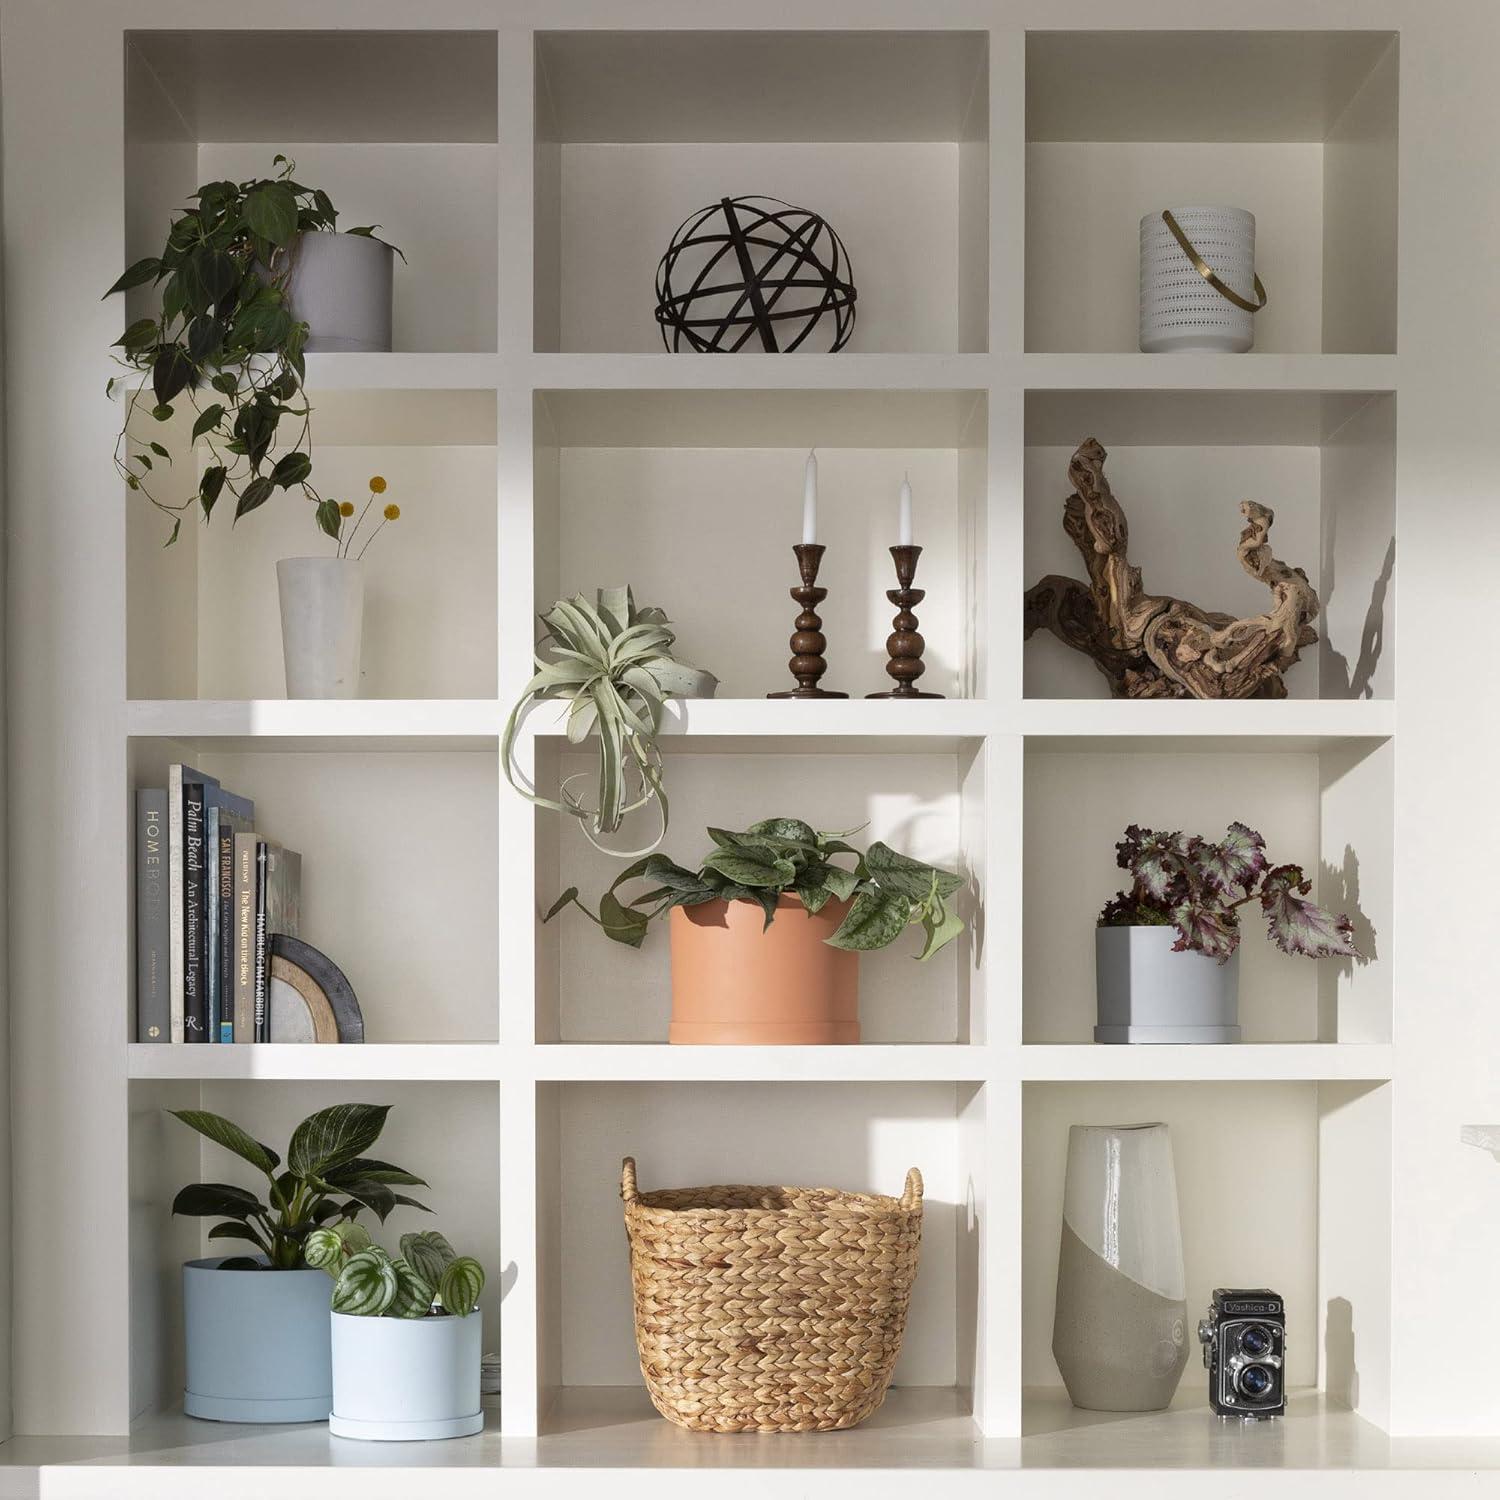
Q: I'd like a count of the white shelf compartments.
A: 12